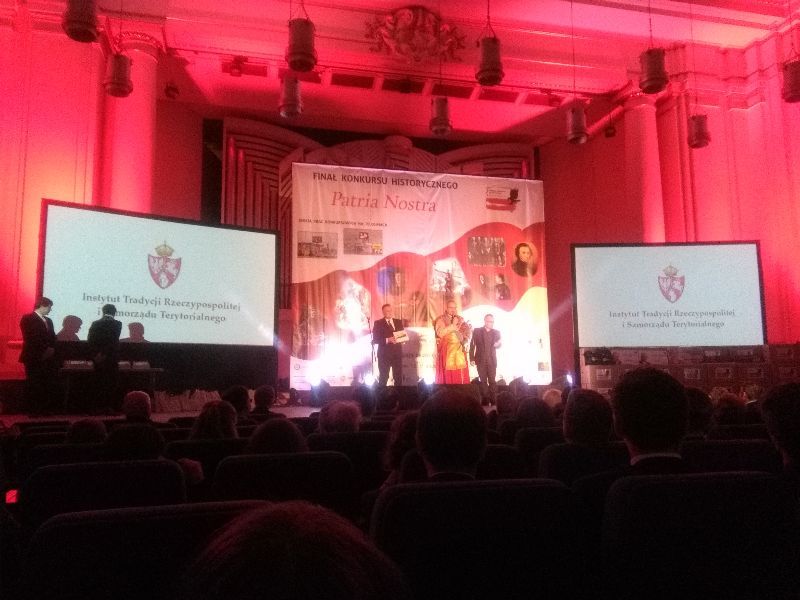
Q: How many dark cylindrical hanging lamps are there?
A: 10